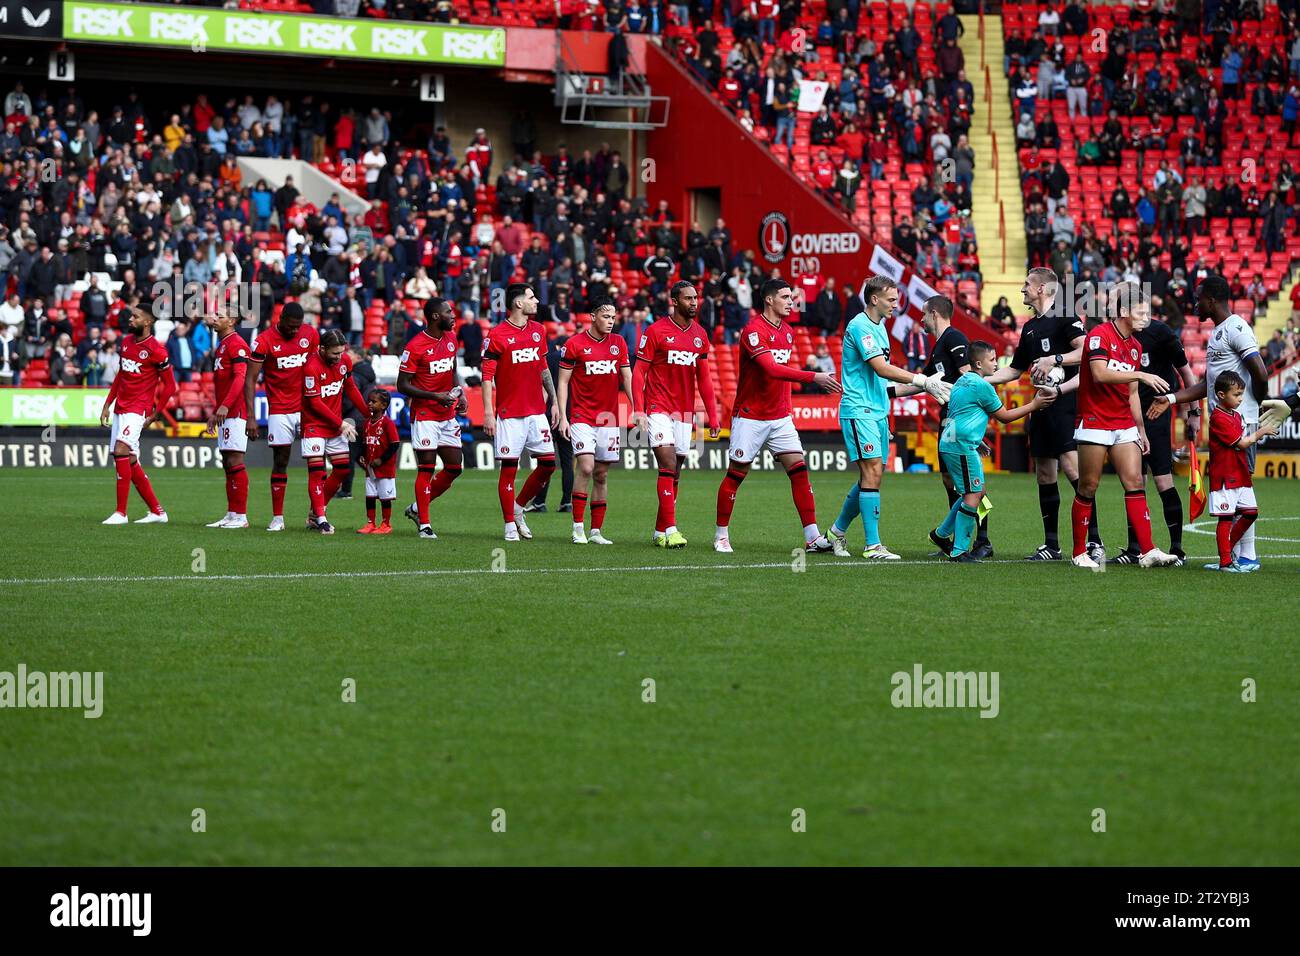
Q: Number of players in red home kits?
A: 10